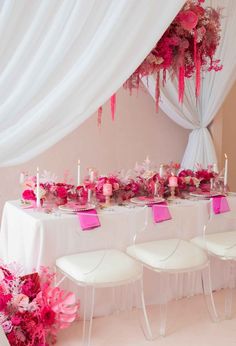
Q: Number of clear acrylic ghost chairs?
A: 3